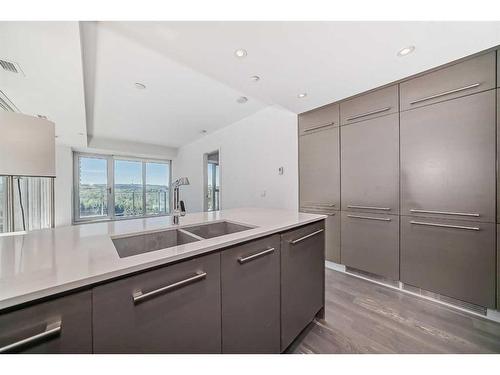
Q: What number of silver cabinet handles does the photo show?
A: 13